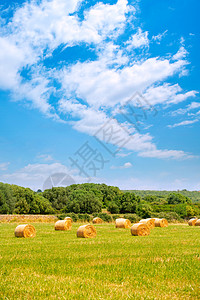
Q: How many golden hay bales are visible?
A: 11